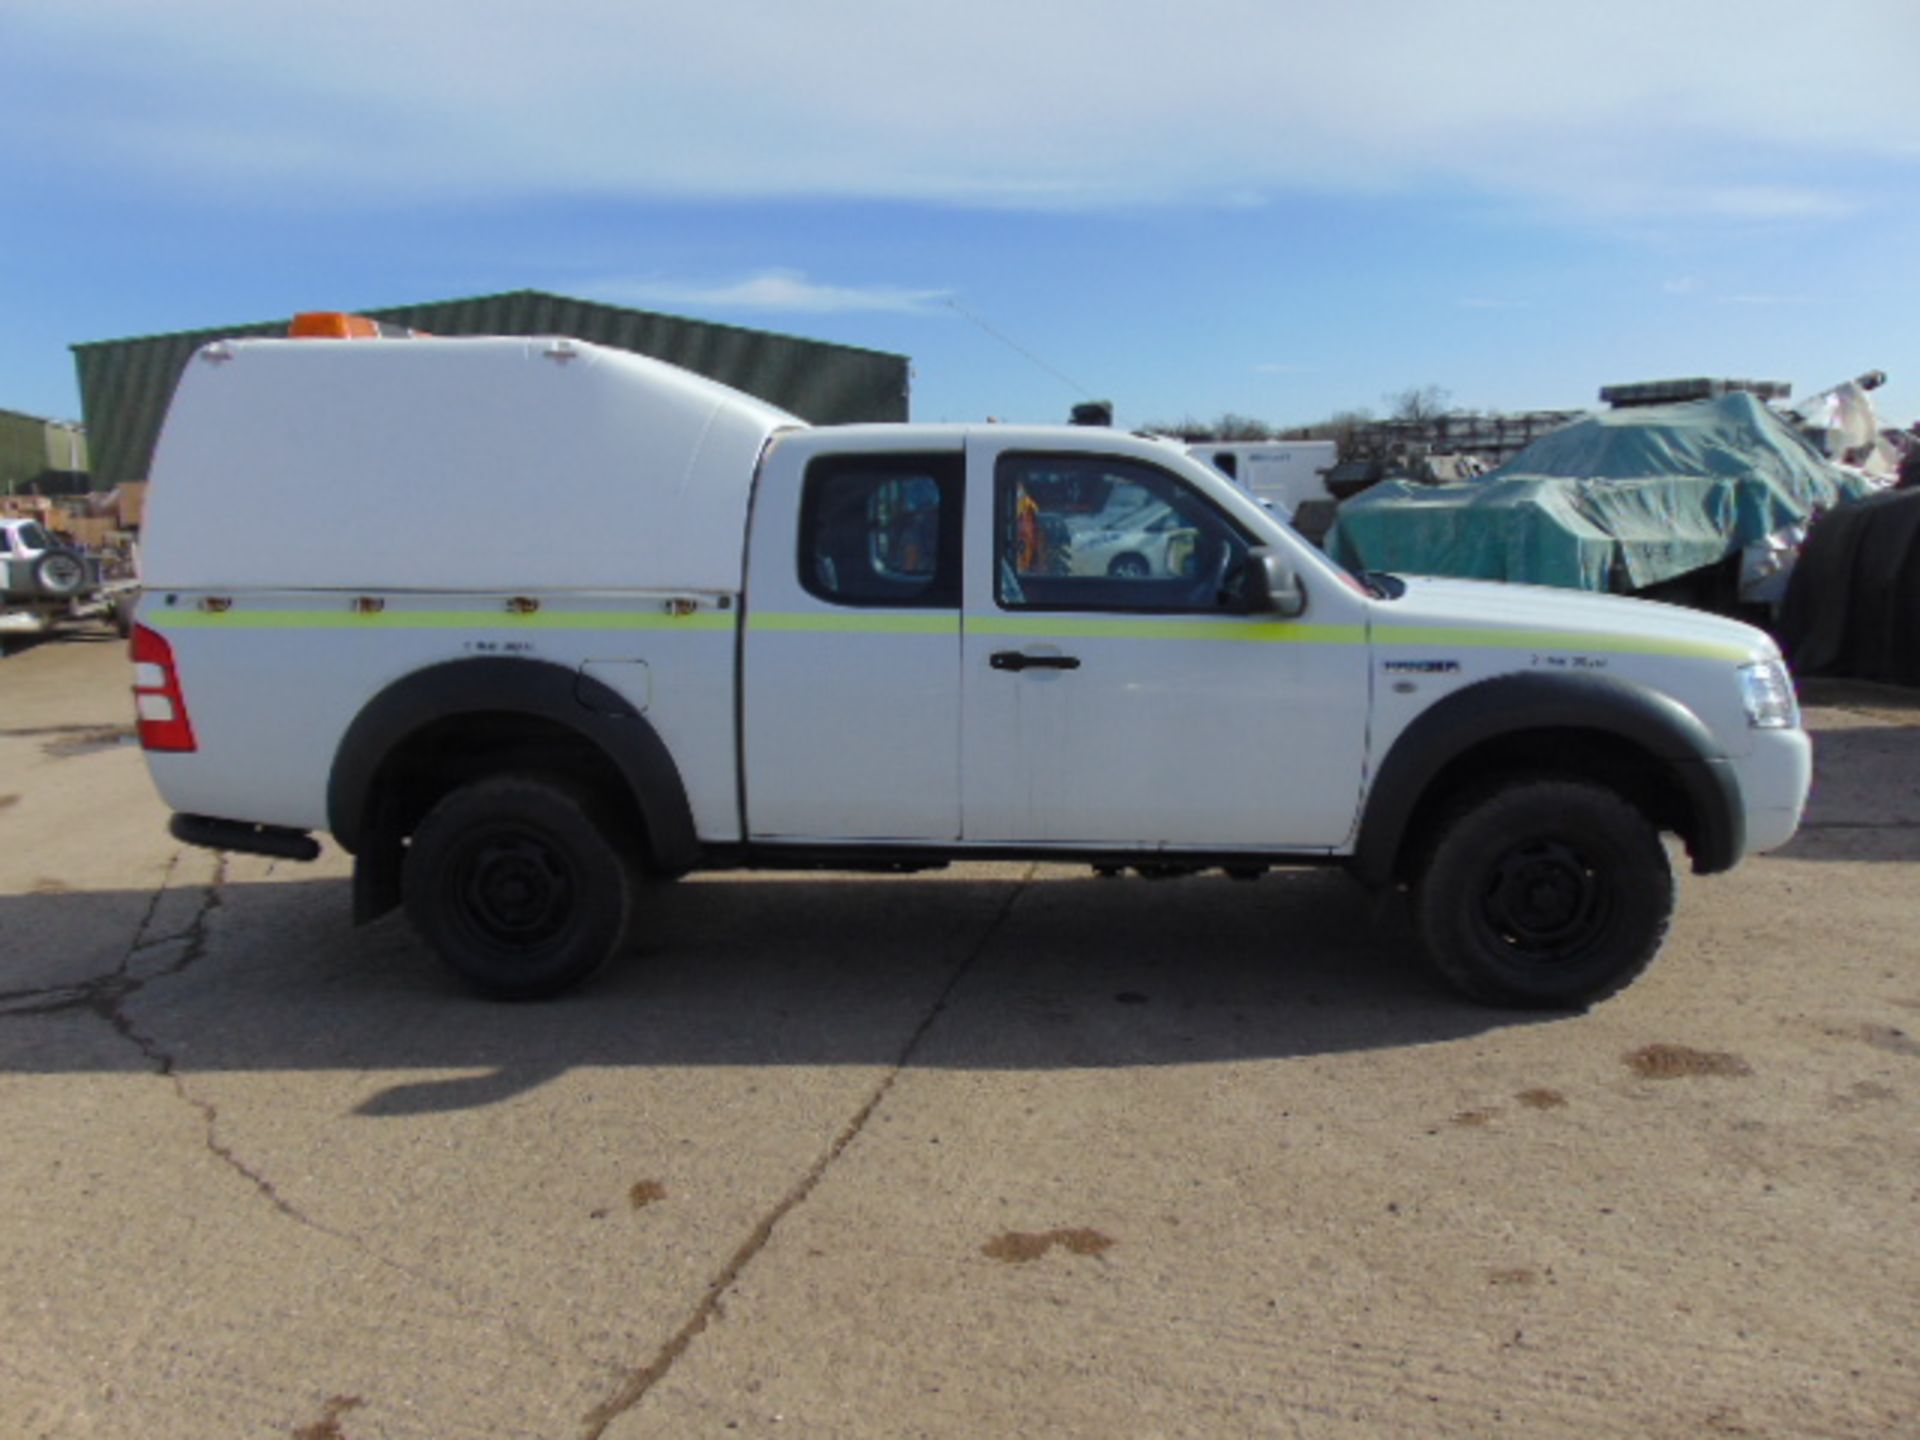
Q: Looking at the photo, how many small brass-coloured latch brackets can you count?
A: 4